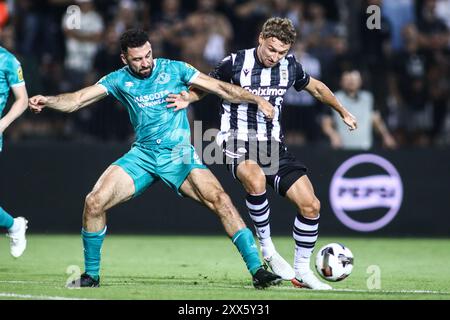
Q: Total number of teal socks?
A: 3